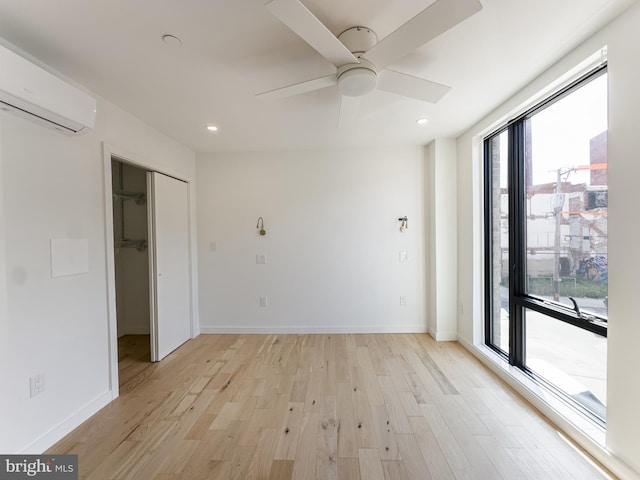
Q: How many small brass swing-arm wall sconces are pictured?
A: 2